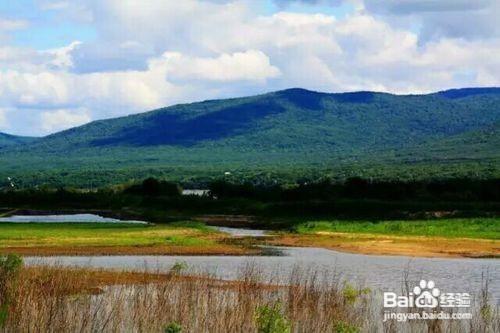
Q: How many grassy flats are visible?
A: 2